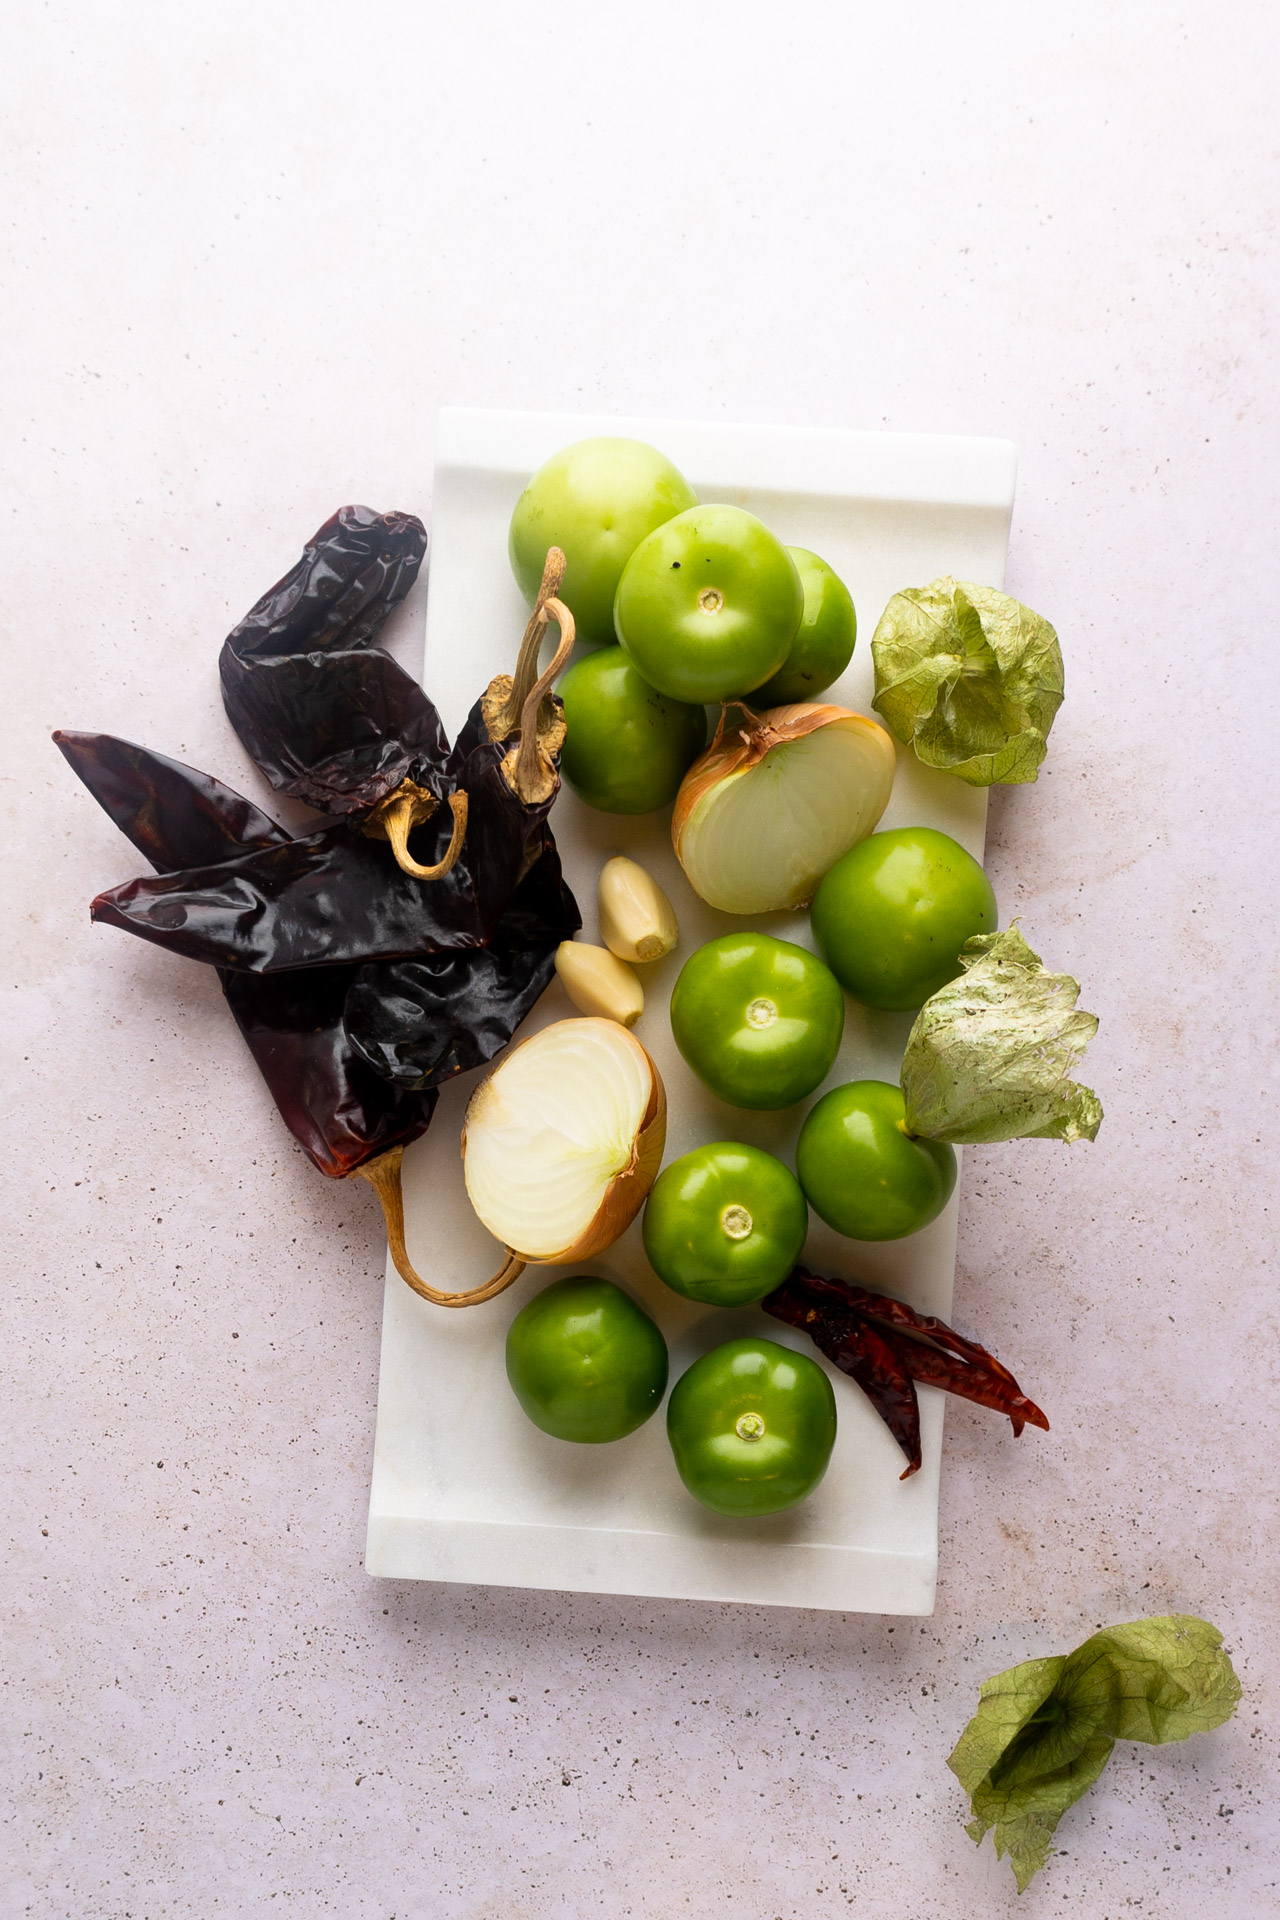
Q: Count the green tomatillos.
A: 10